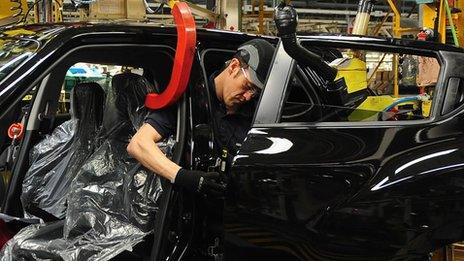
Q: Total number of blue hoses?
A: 1